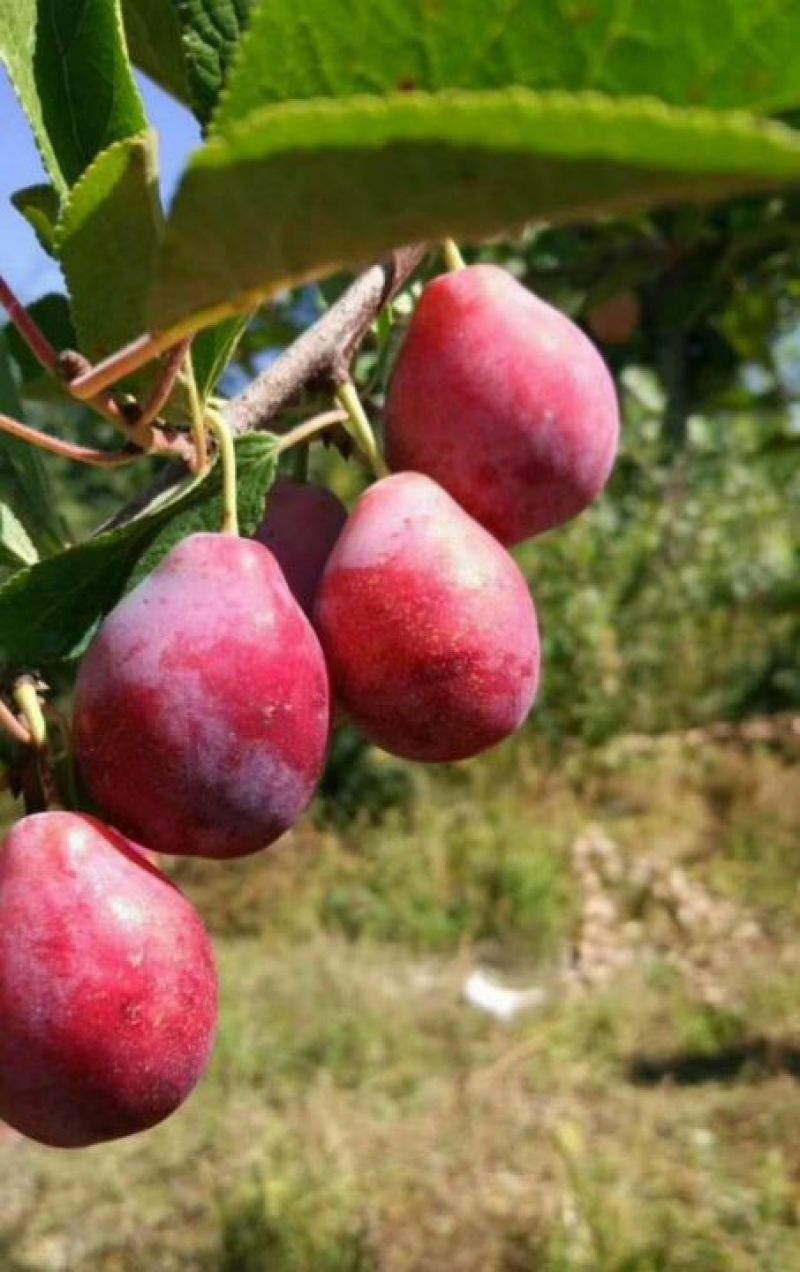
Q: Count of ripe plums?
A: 5